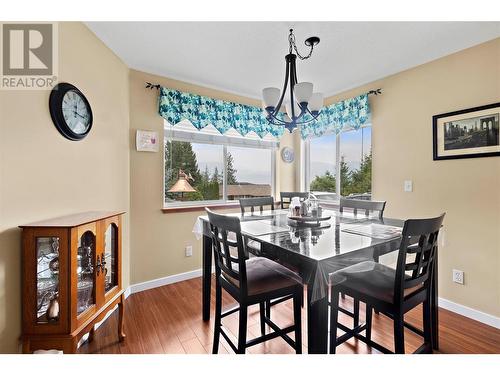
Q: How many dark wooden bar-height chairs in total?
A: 5